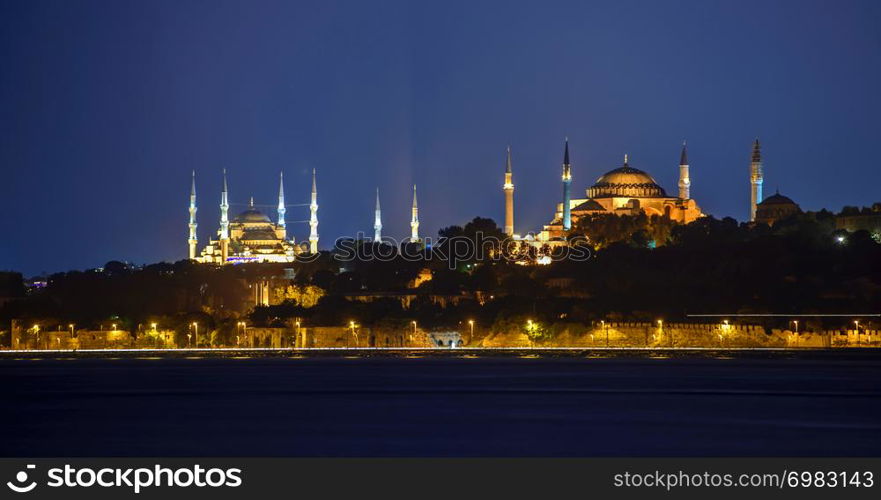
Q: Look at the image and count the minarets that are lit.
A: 10